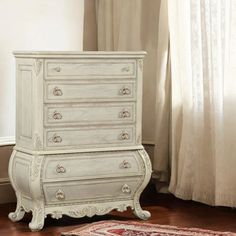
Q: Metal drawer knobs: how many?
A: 12